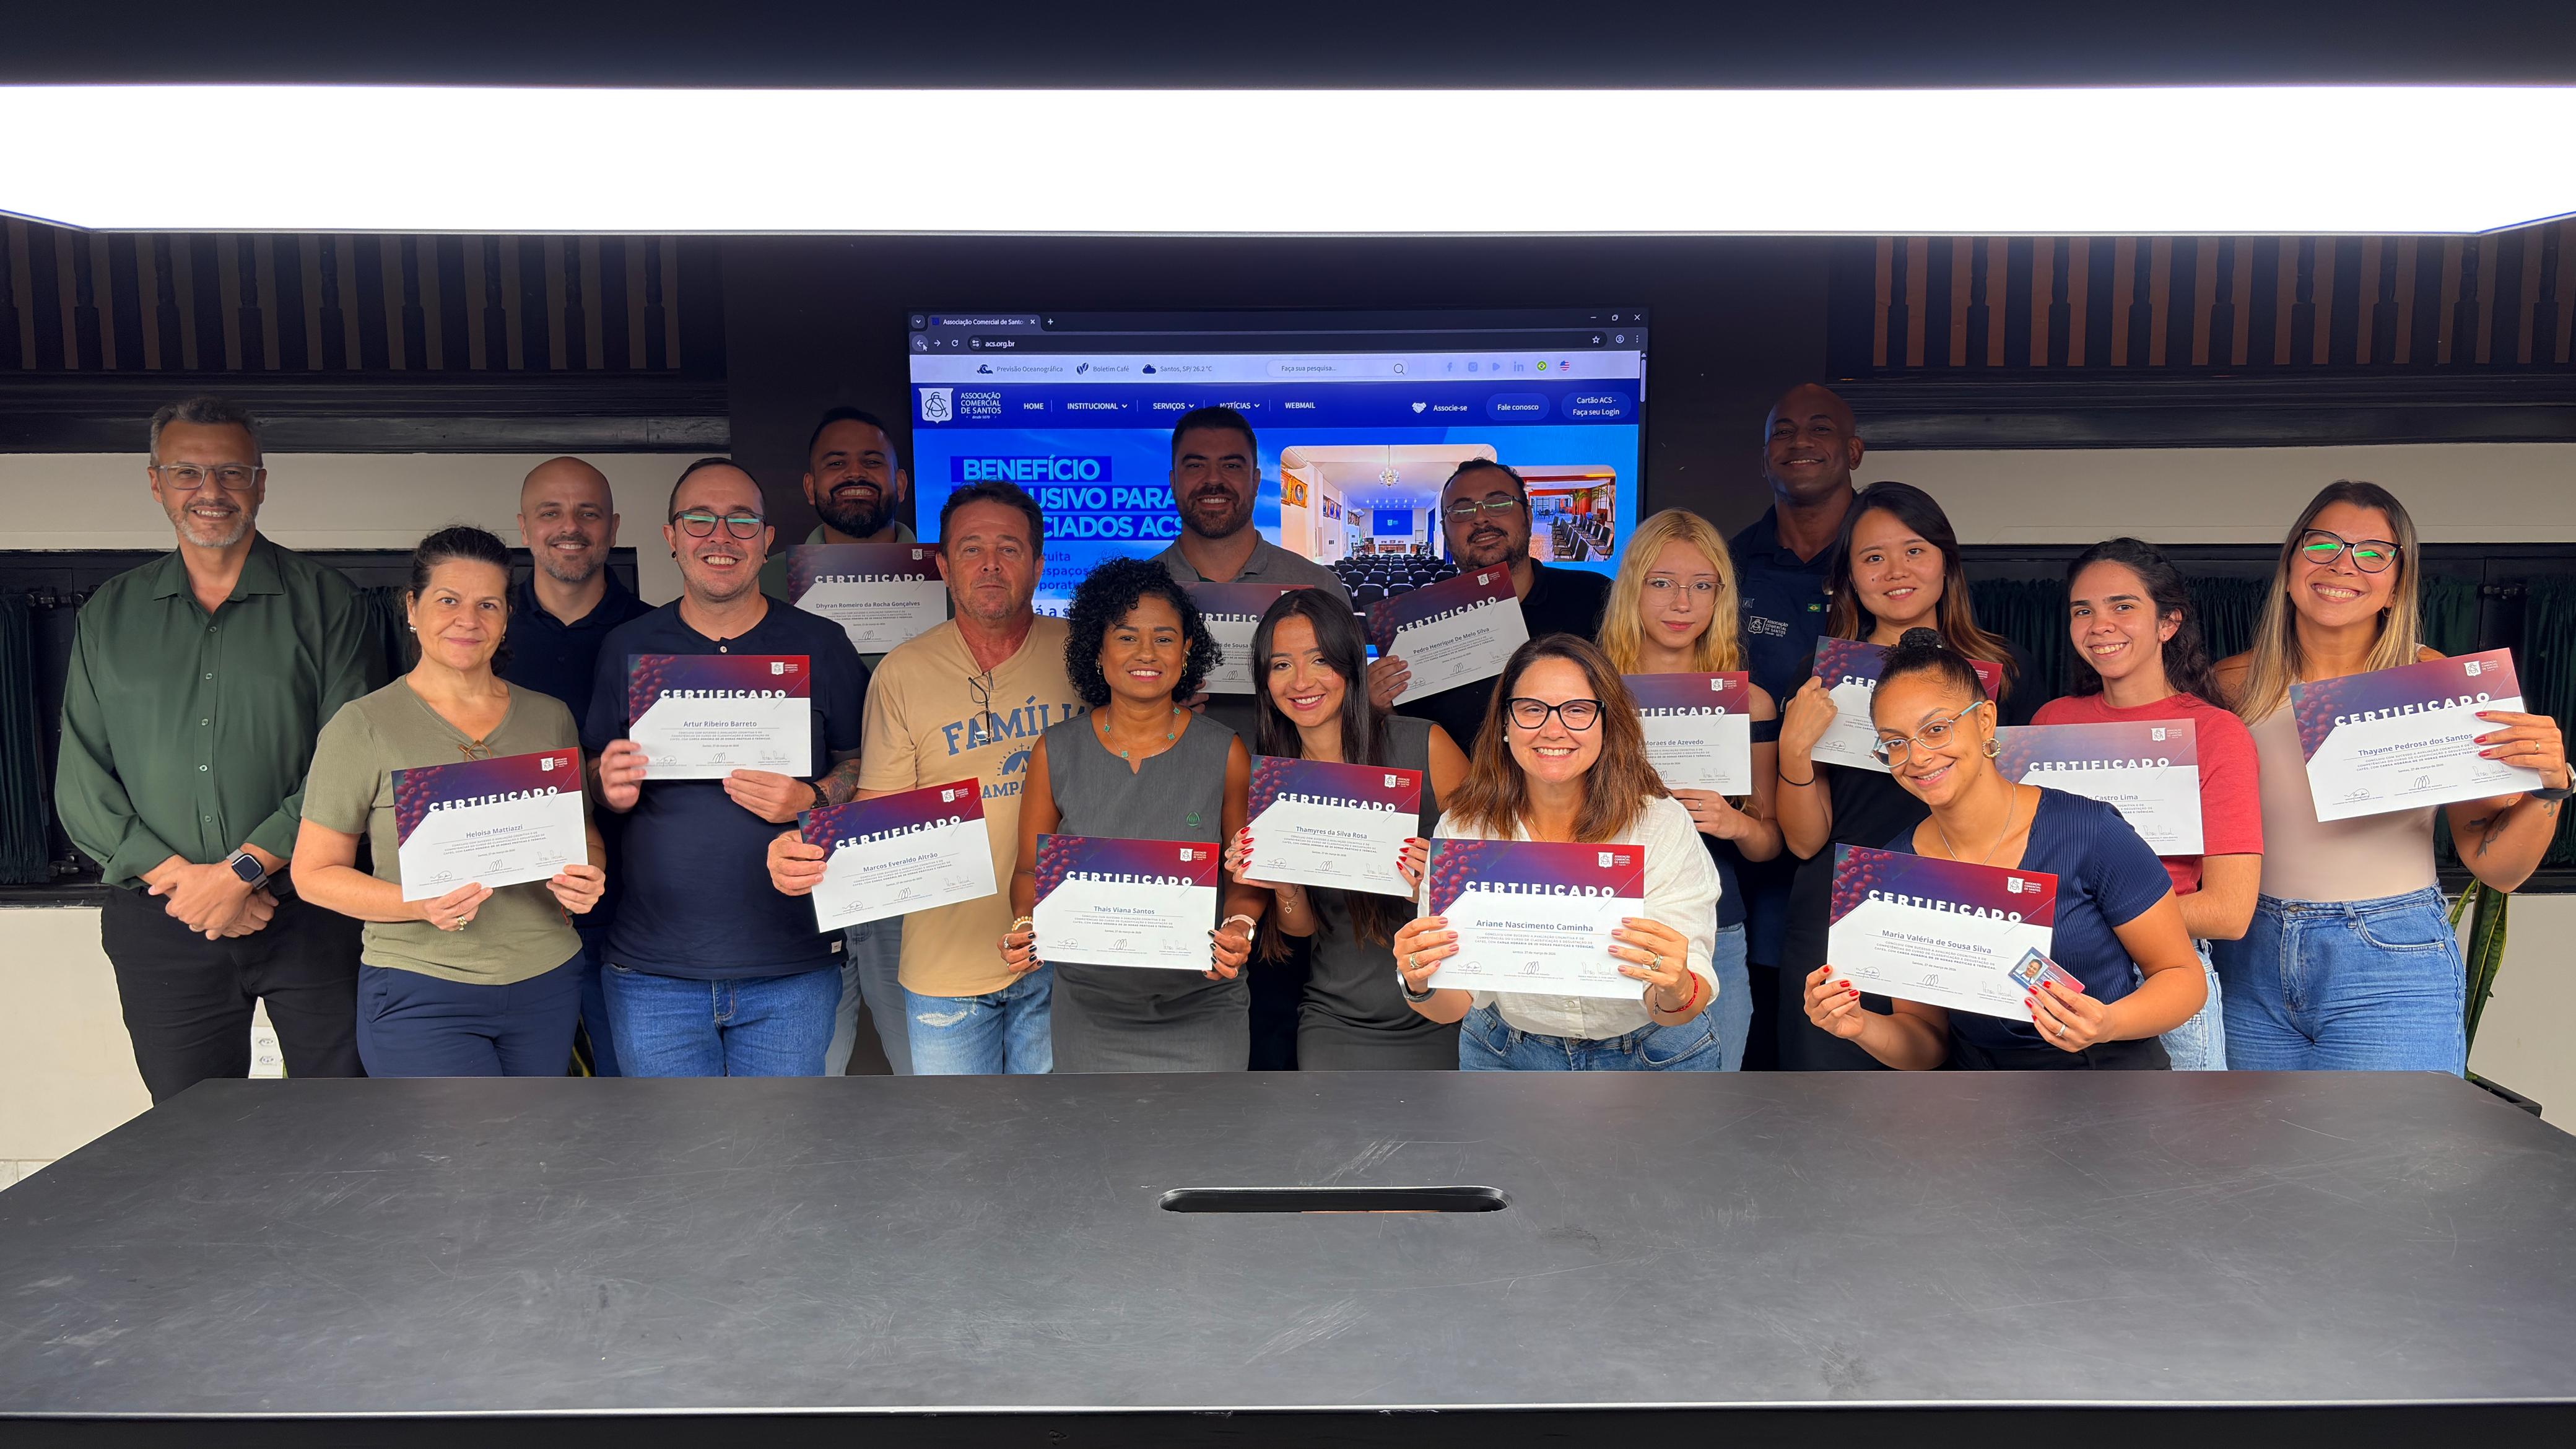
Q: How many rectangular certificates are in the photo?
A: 14